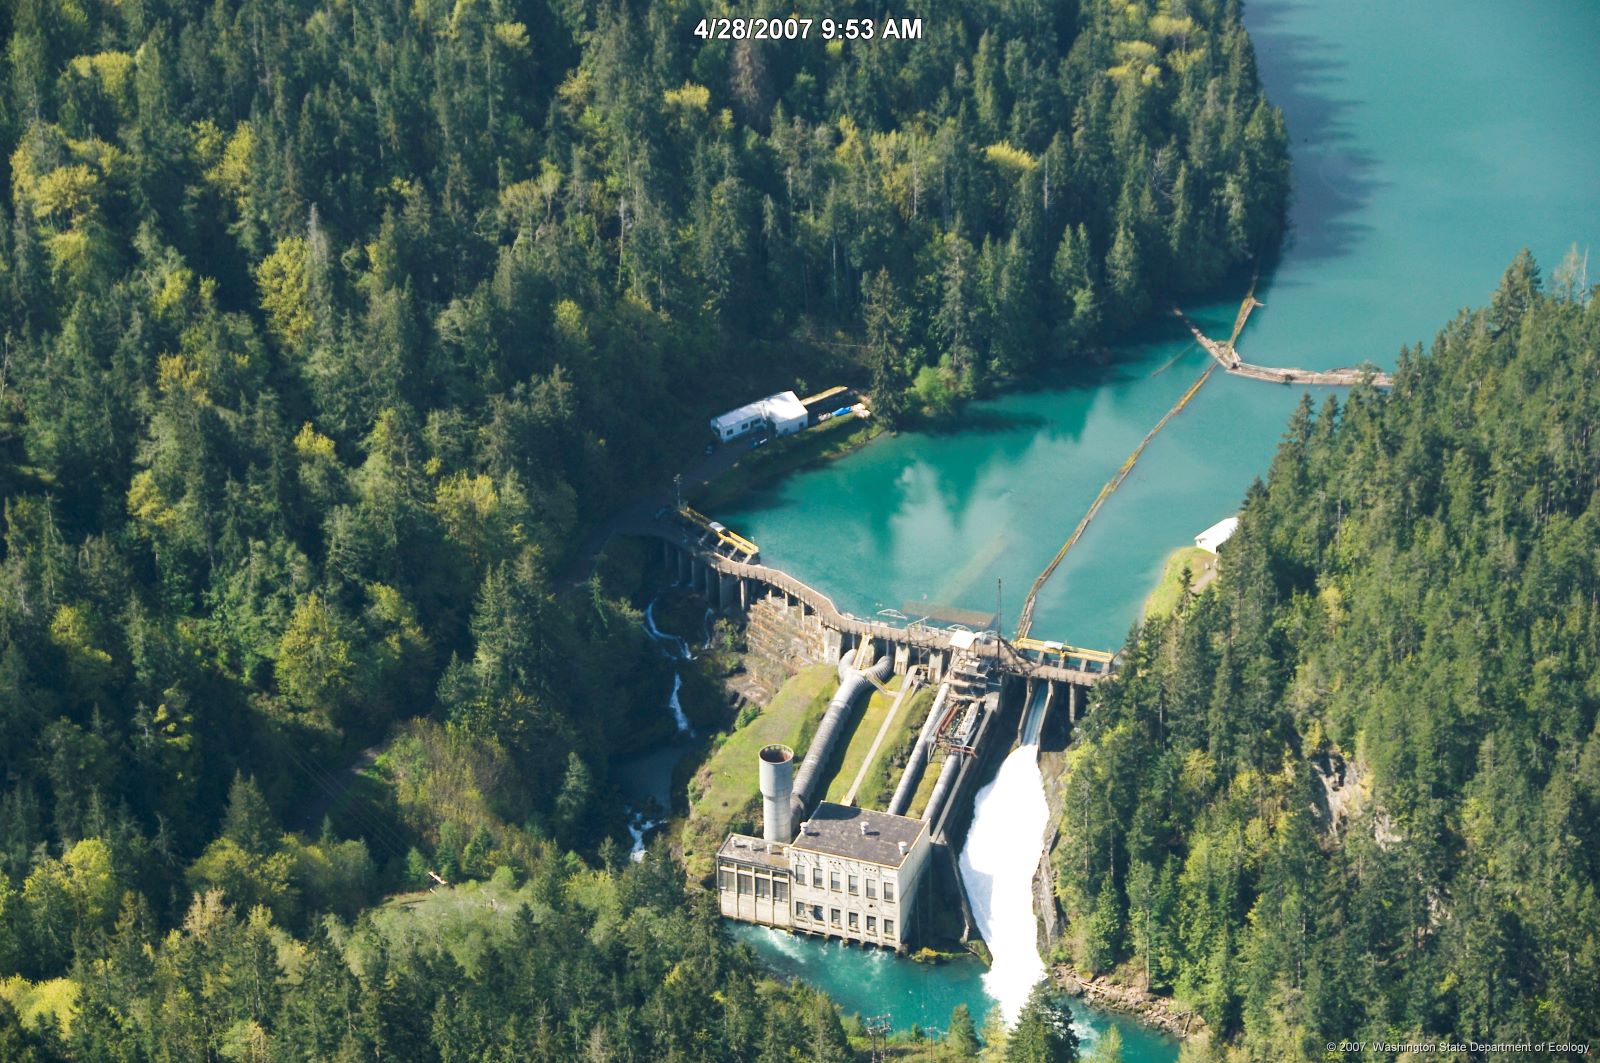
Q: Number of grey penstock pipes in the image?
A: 3